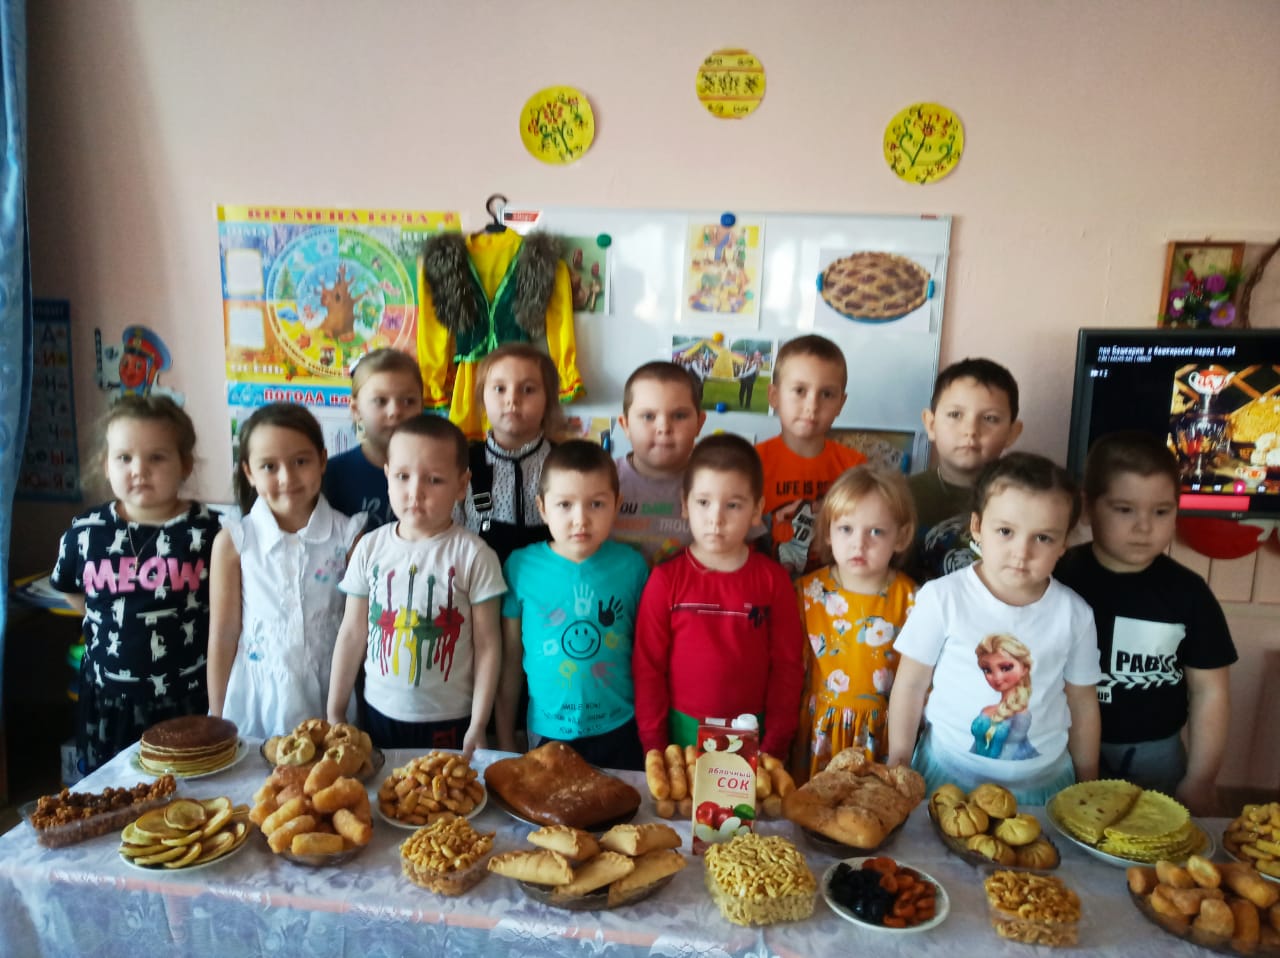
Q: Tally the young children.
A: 13